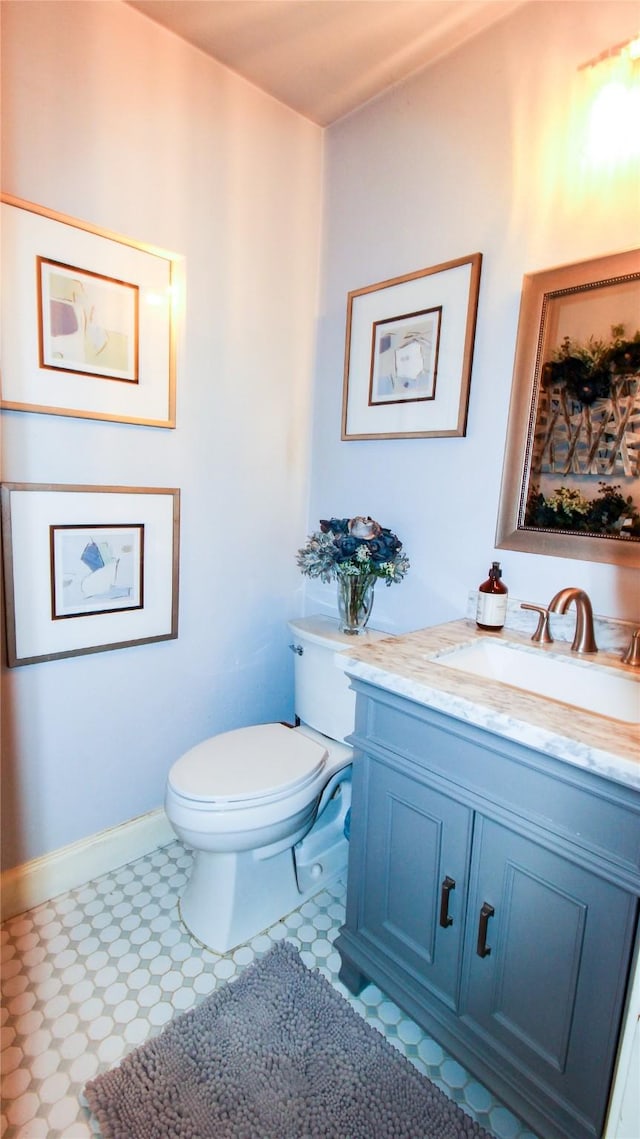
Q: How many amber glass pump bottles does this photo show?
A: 1